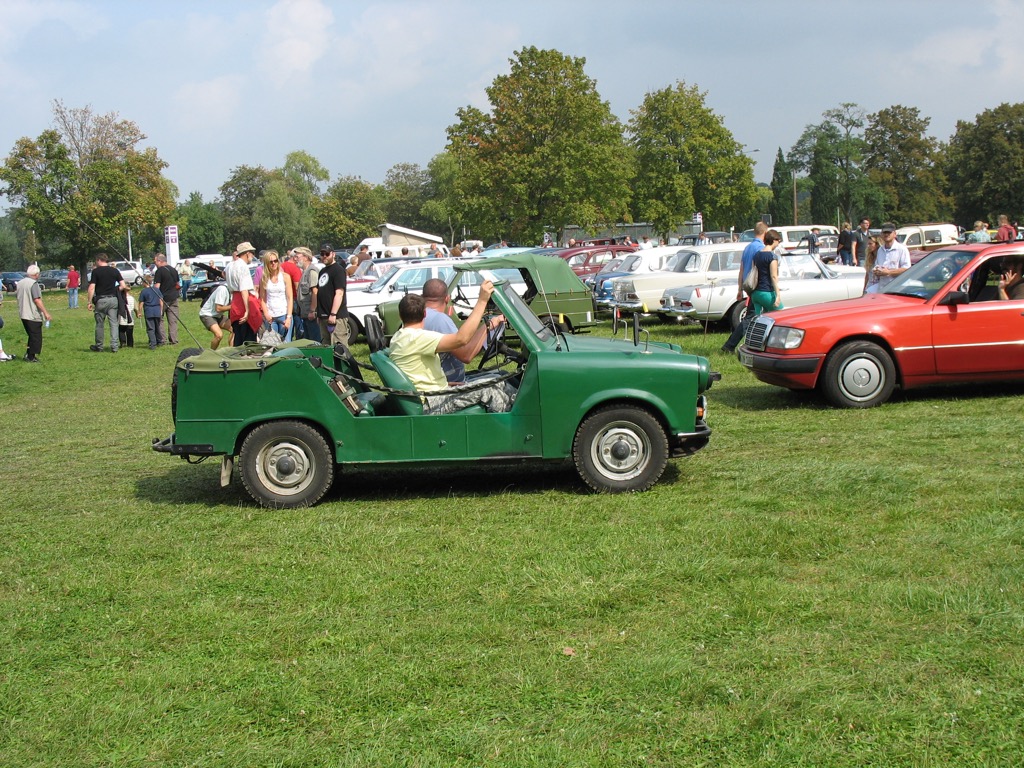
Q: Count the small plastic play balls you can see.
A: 0